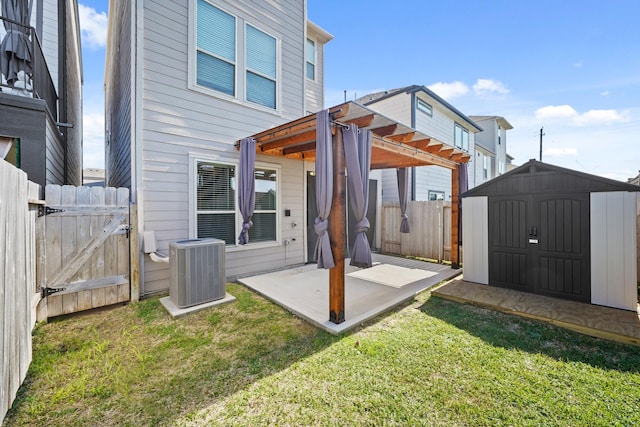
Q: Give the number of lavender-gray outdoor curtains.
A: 5